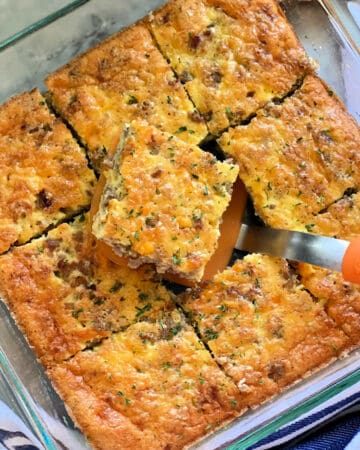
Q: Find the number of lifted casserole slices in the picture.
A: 1